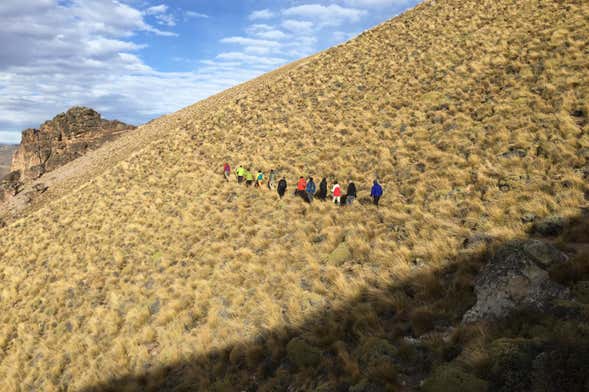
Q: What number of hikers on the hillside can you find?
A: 12